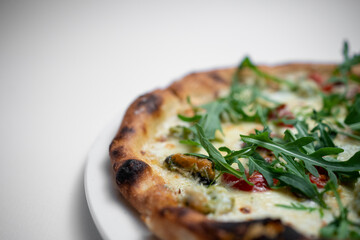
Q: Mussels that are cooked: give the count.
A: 1